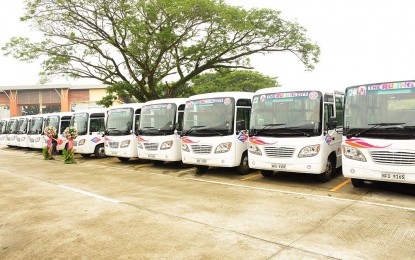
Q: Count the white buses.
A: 11